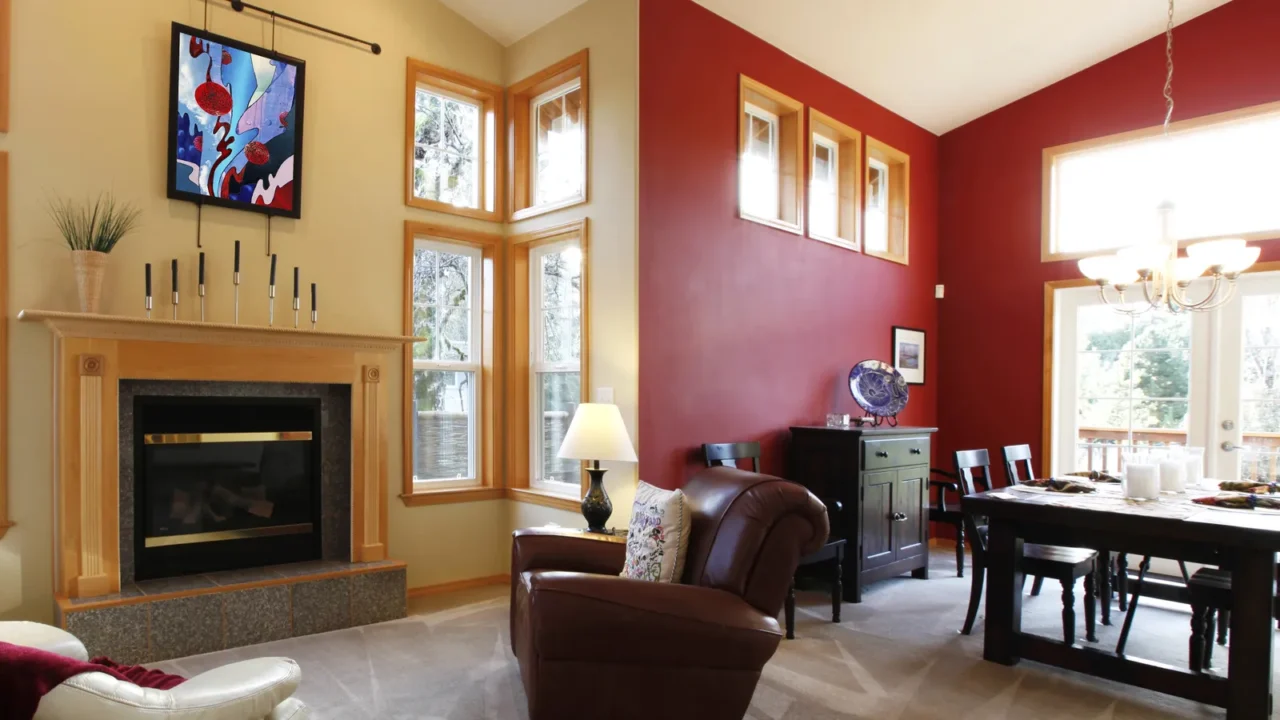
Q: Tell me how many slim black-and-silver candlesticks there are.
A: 7